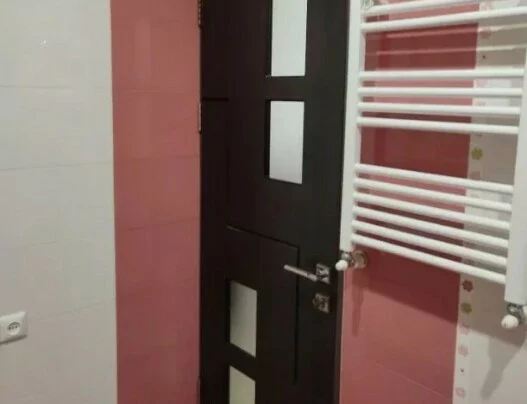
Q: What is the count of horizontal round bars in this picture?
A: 12